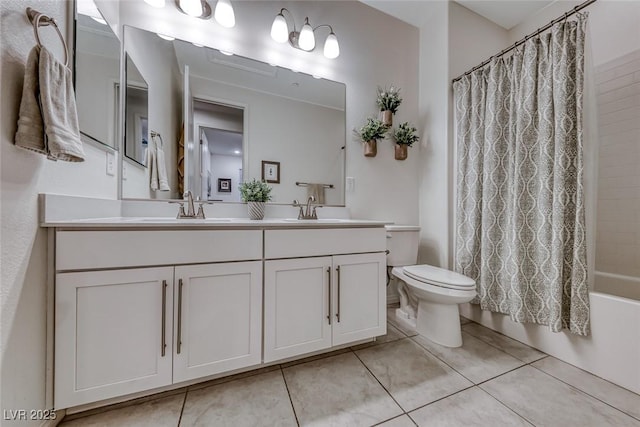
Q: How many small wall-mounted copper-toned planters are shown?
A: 3